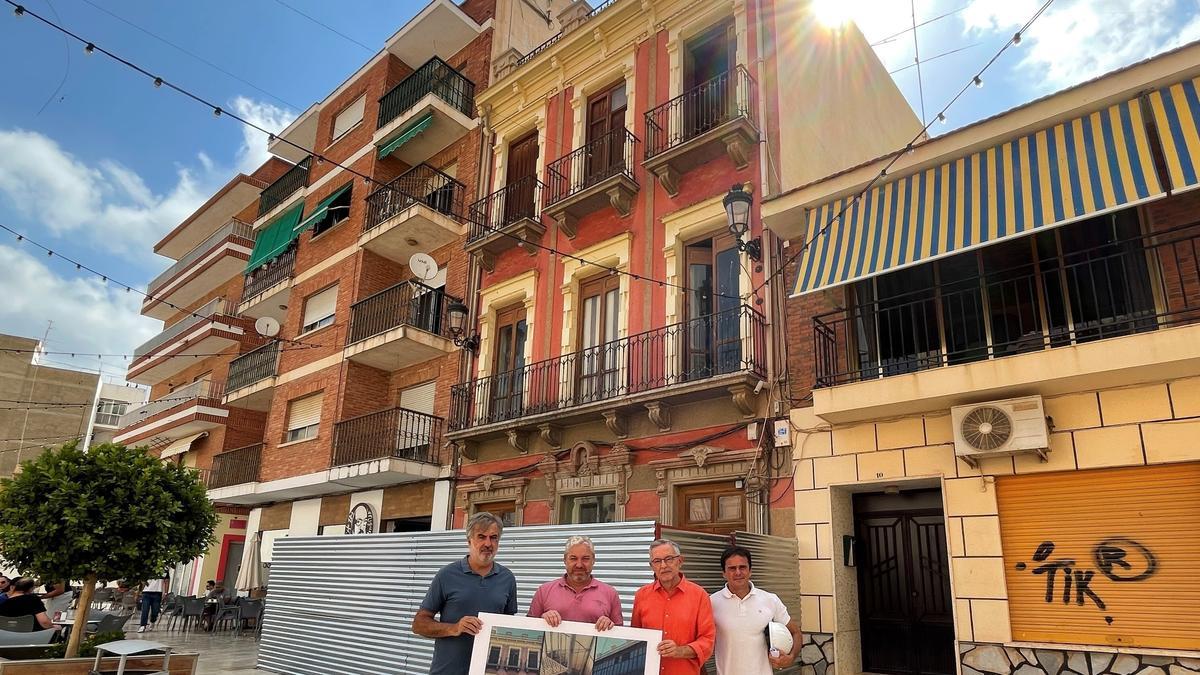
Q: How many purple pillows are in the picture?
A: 0